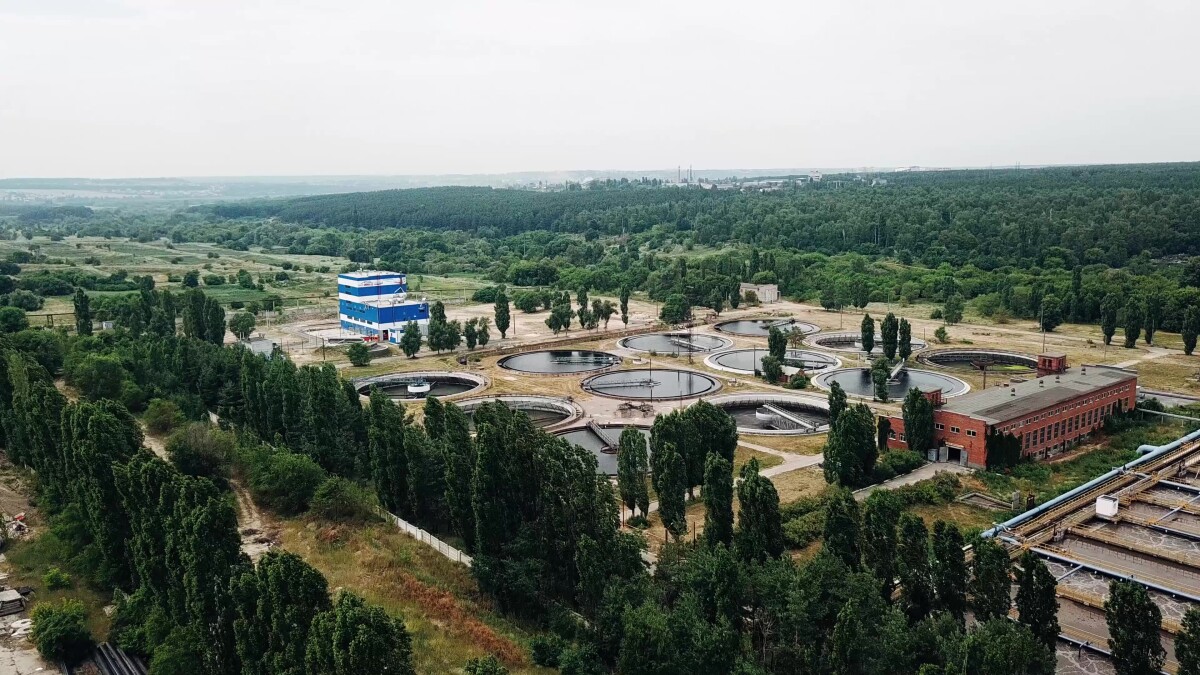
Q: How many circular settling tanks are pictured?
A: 12